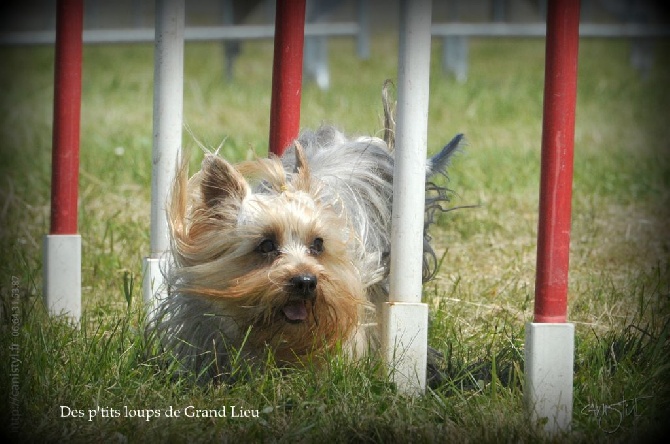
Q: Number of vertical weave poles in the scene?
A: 5